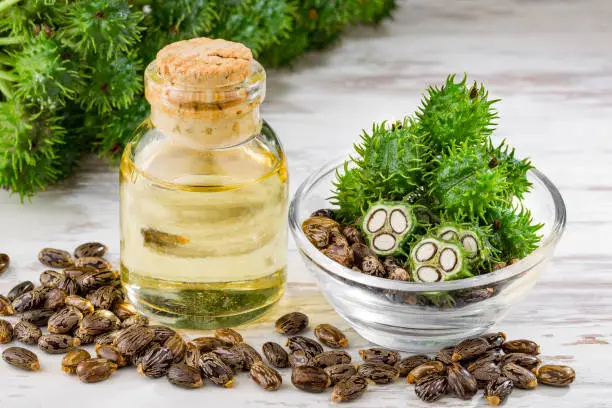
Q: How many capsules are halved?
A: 3